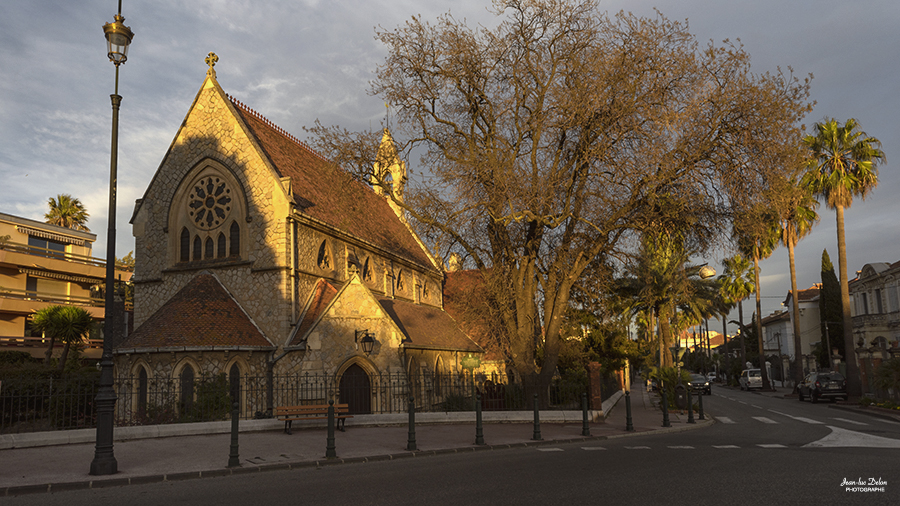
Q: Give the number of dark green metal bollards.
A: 10